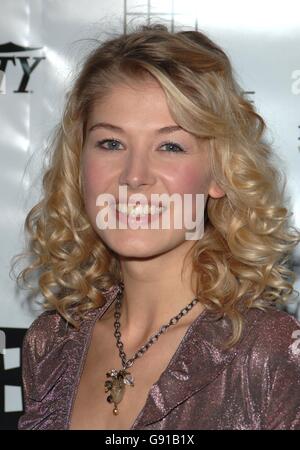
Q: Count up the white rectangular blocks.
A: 2